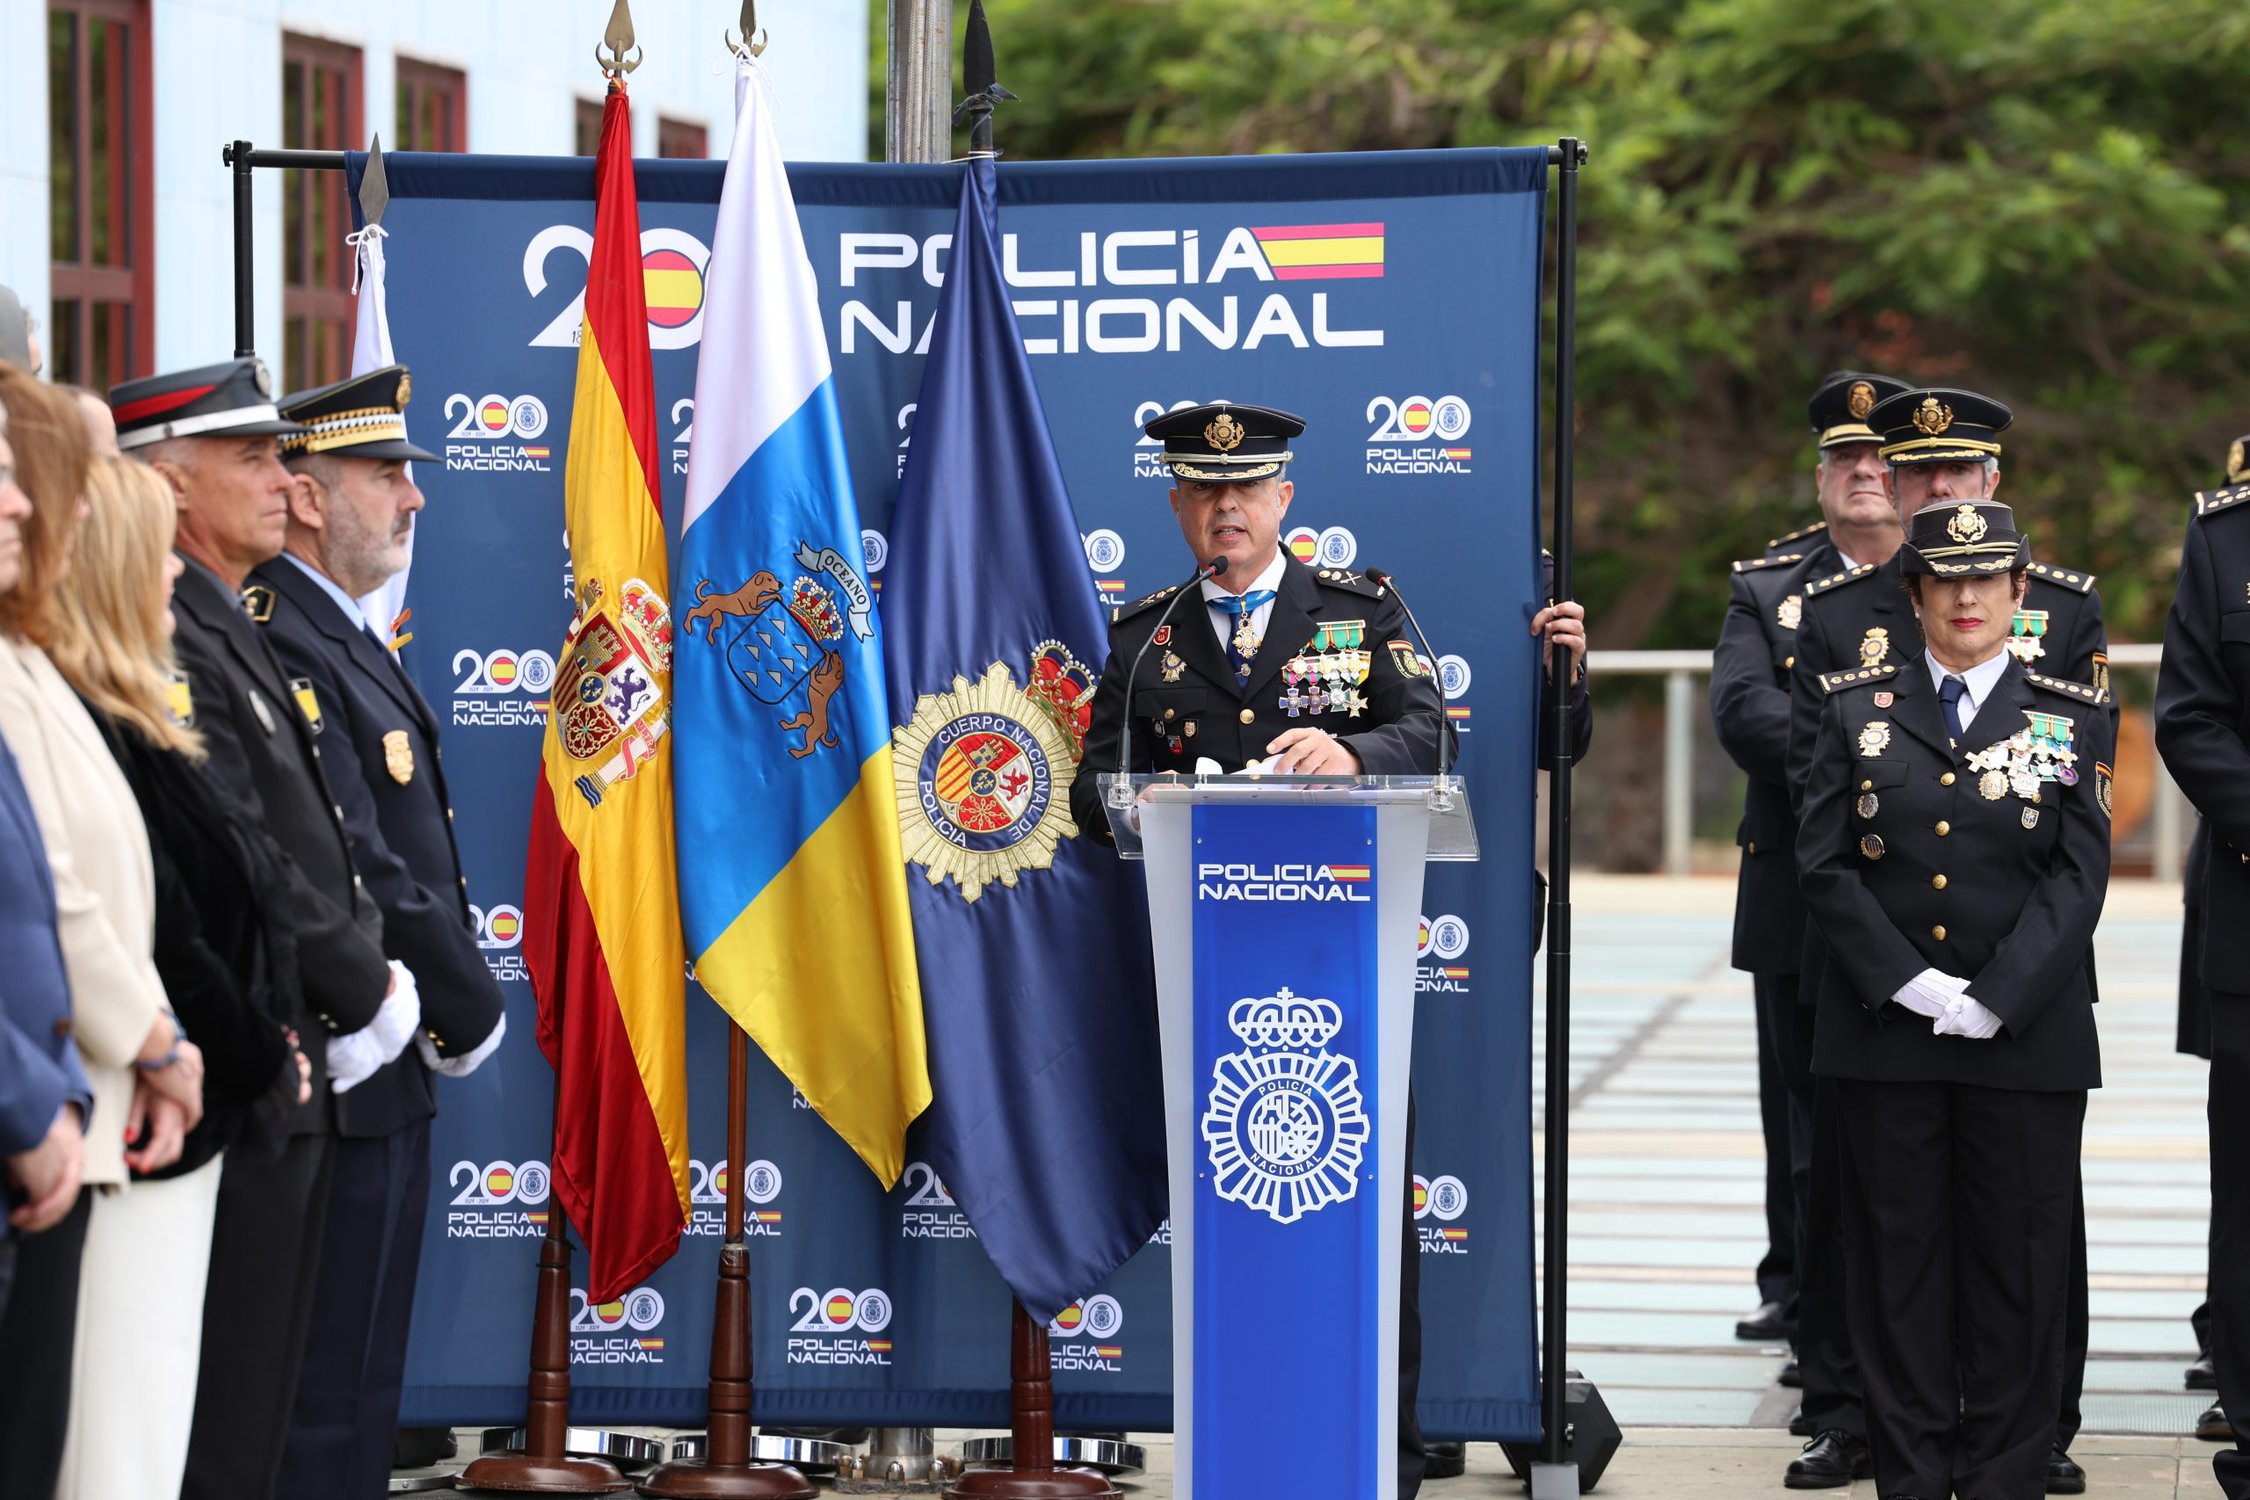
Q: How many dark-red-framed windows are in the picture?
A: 5